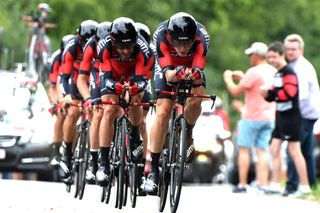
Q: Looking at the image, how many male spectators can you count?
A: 3